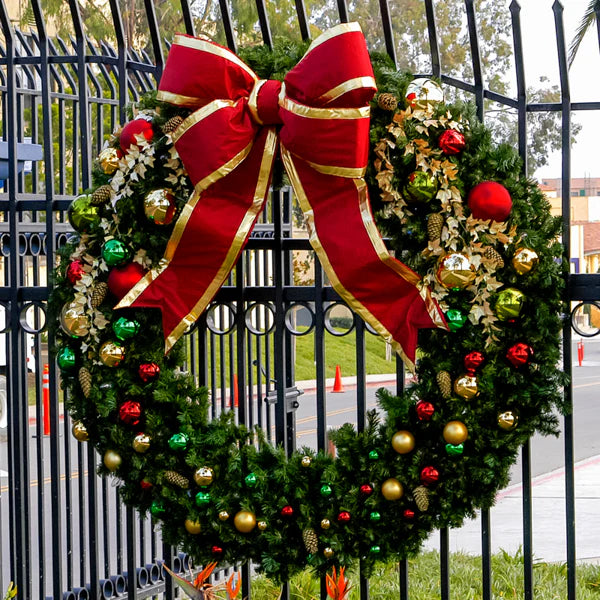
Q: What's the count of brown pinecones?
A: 11